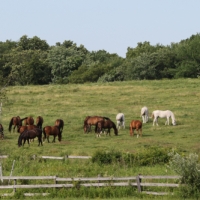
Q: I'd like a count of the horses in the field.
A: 14